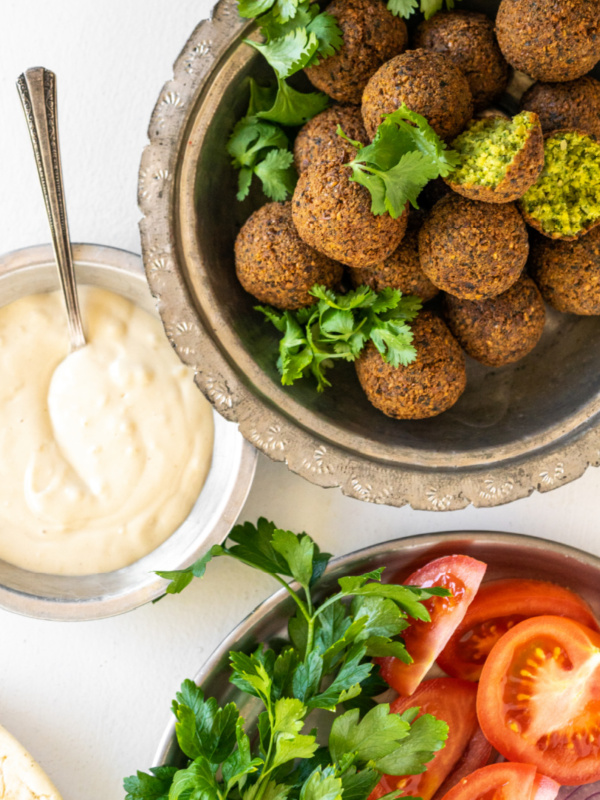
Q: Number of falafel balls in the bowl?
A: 15